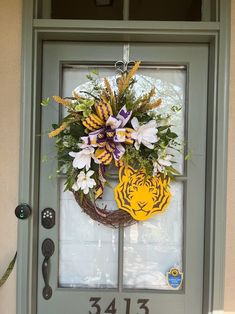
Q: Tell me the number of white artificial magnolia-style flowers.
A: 4